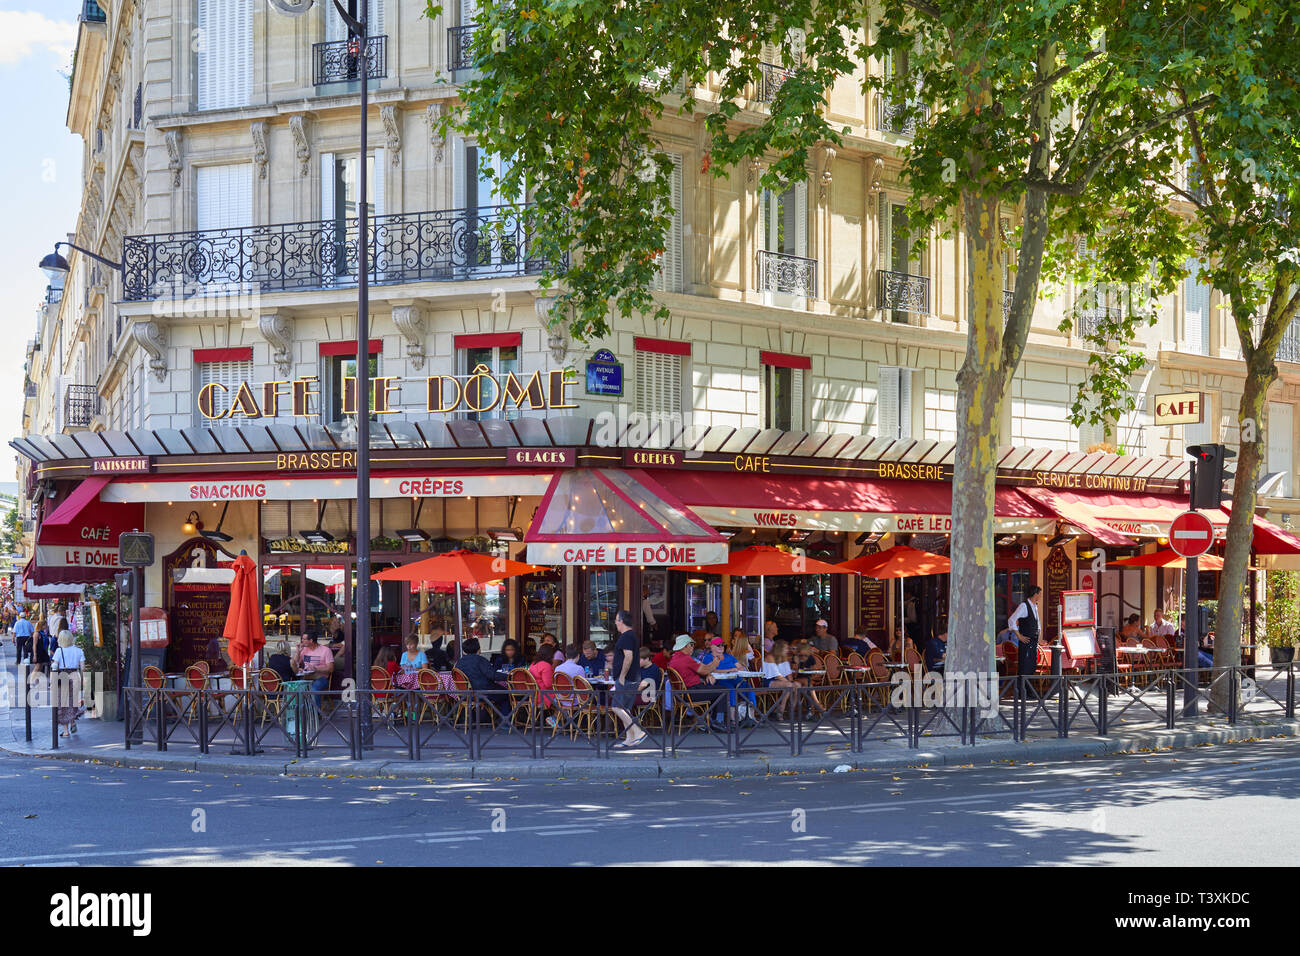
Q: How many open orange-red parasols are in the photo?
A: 4